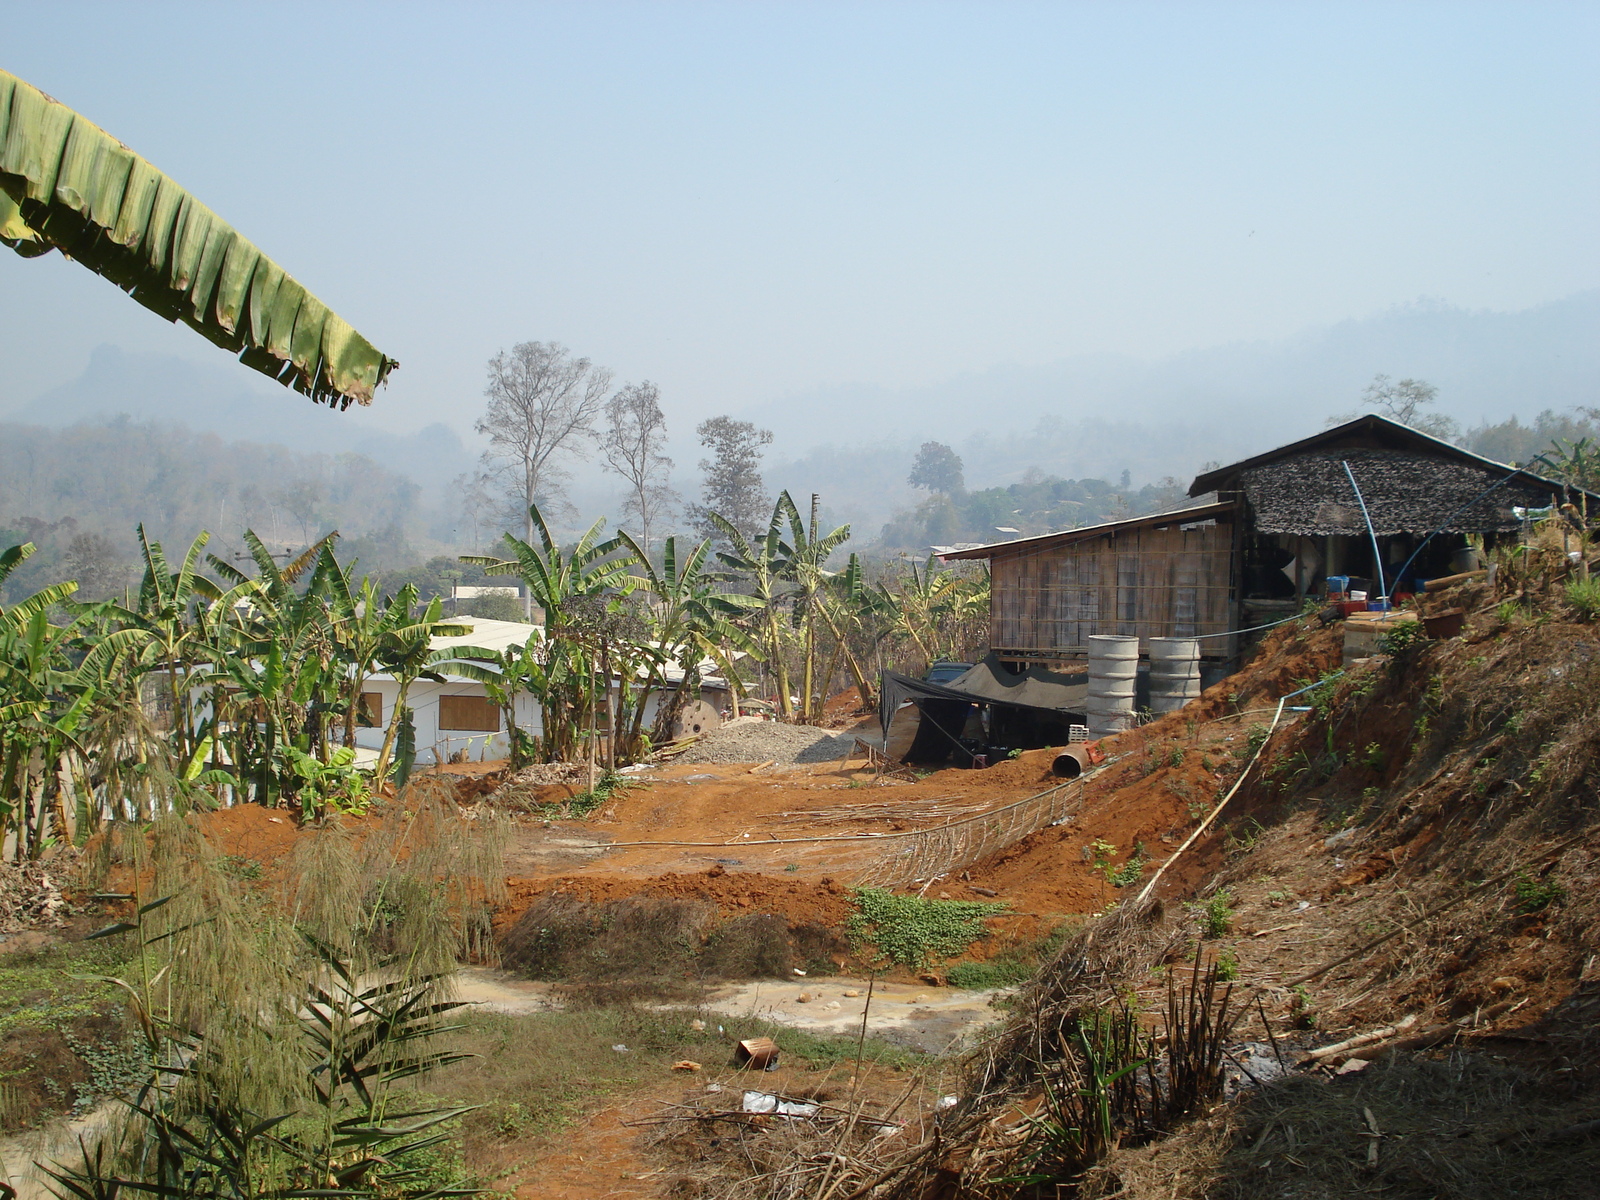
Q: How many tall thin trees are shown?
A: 3